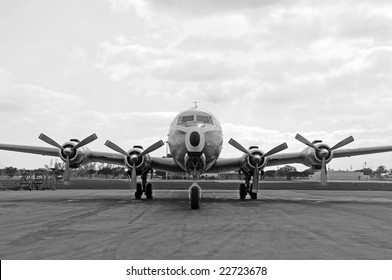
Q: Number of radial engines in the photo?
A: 4